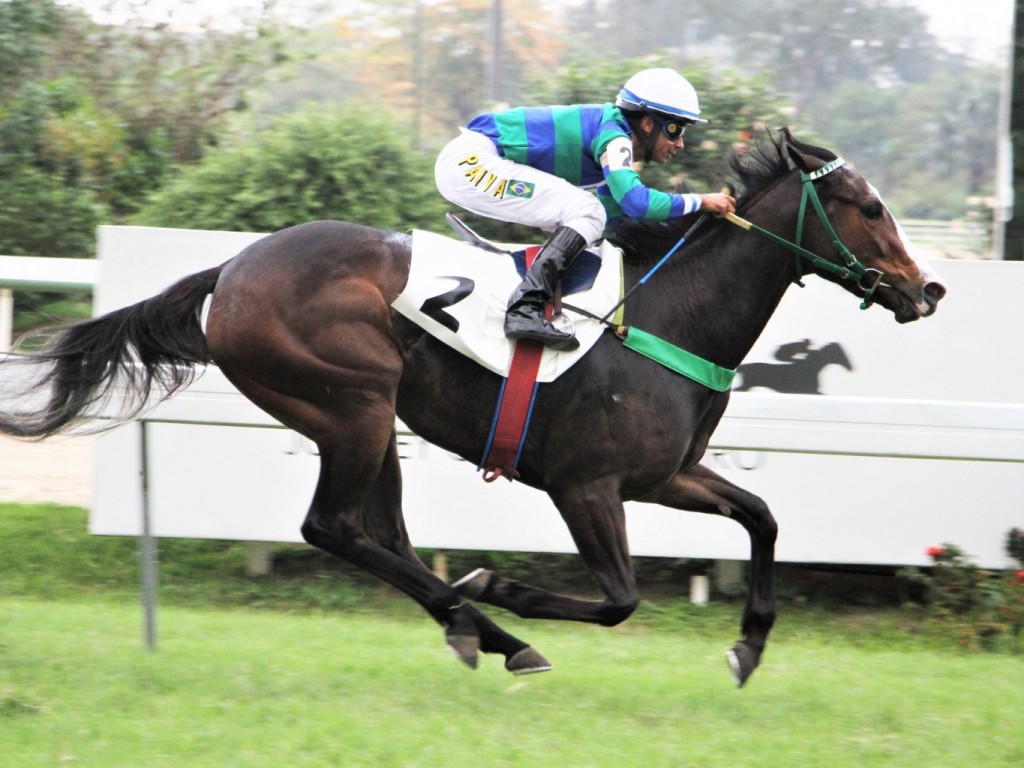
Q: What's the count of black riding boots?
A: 1